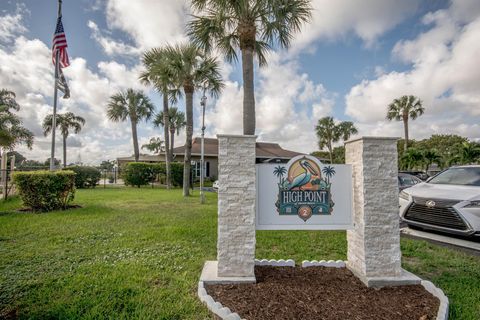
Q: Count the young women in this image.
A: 0